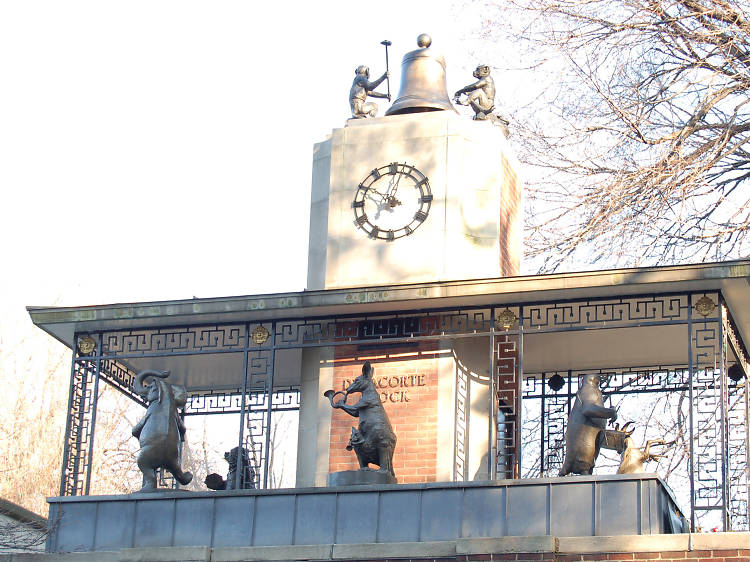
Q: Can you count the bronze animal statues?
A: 7